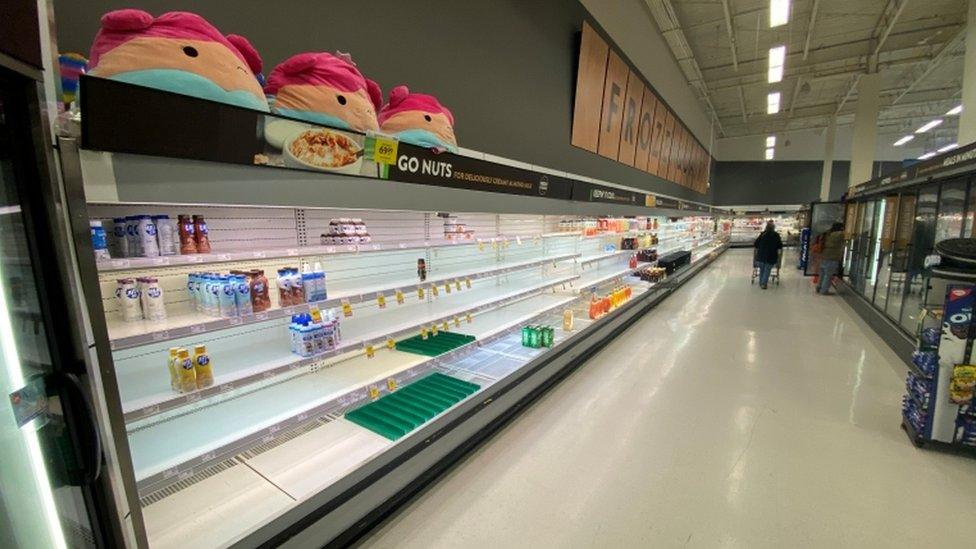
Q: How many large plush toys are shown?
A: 3